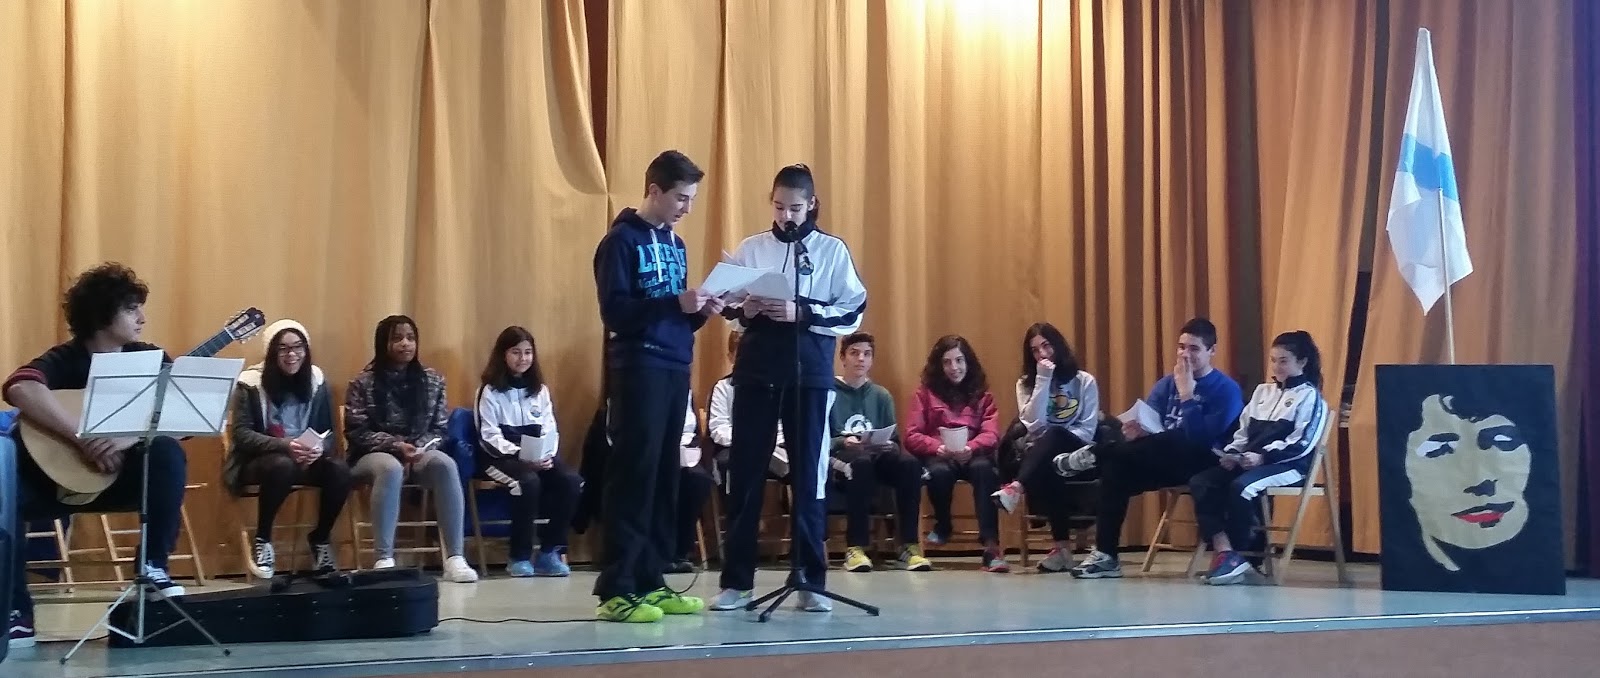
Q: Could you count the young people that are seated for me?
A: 11